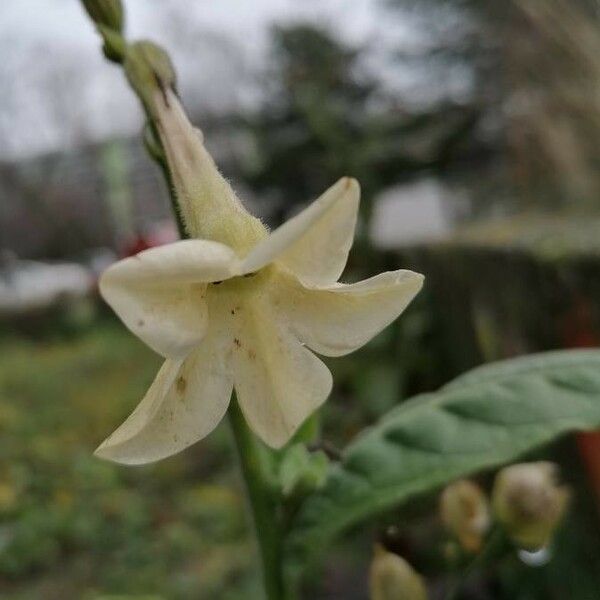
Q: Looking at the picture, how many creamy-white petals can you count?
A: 5